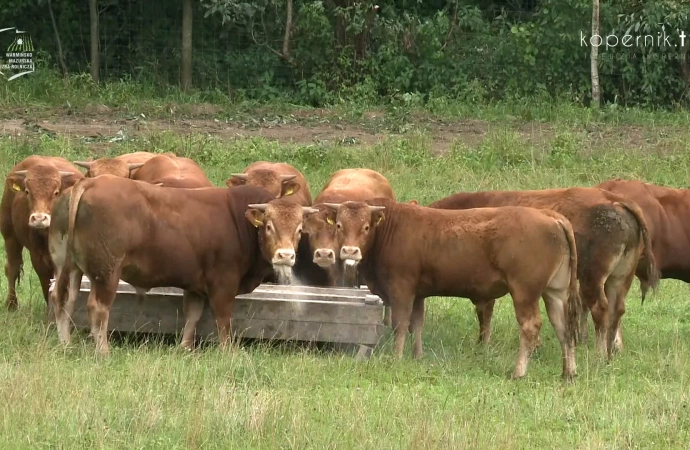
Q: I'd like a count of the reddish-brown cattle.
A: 9